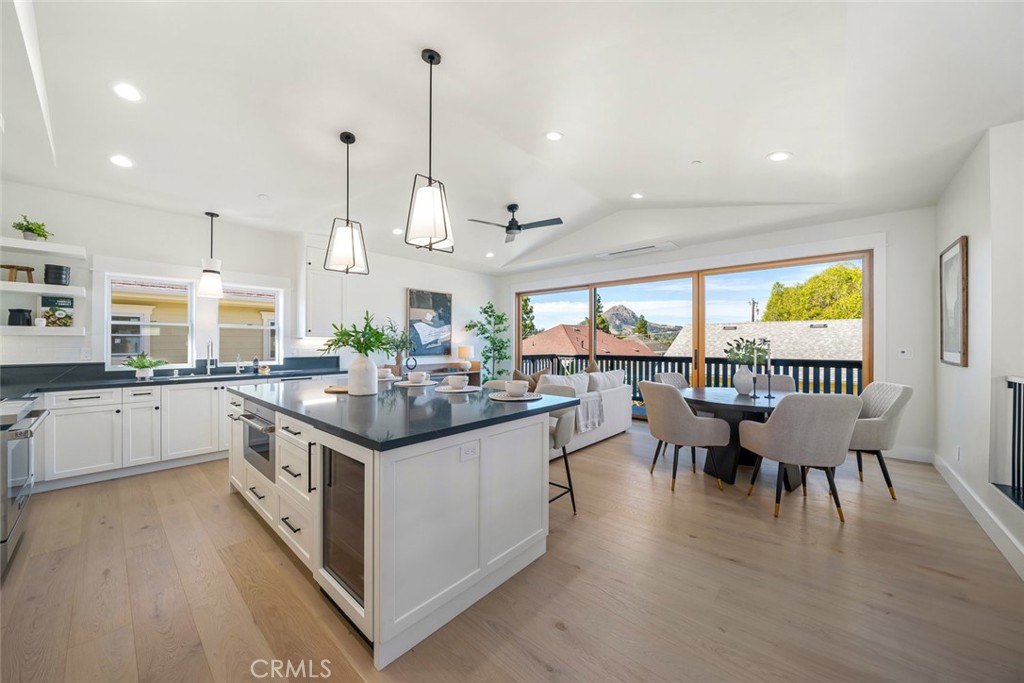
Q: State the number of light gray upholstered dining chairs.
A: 5